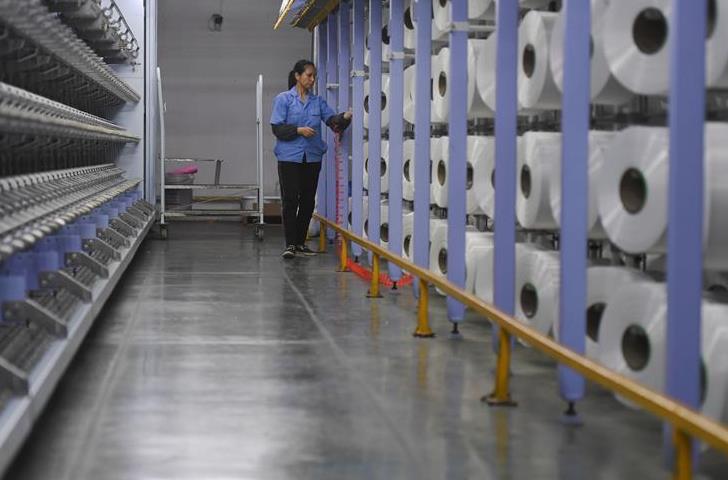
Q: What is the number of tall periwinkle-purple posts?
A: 11